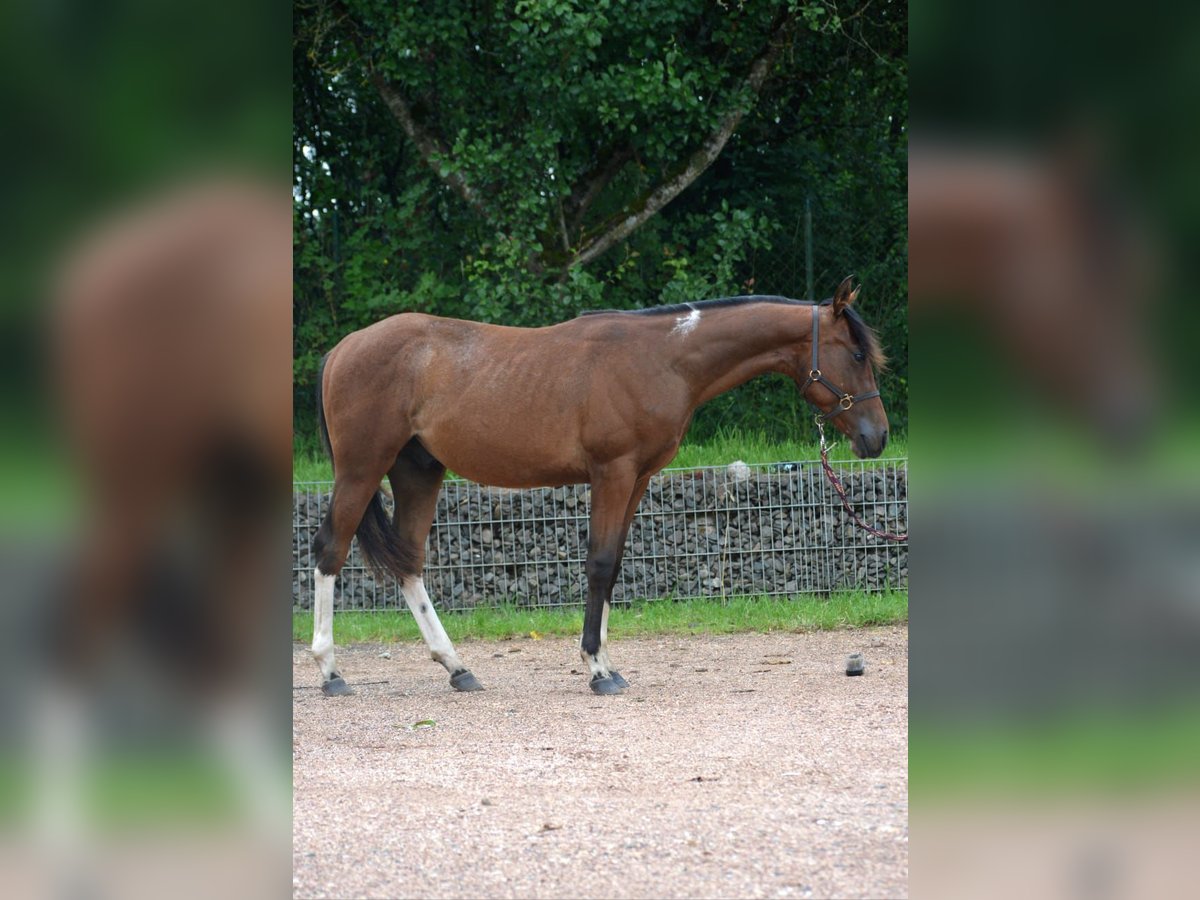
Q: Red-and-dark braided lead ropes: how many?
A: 1